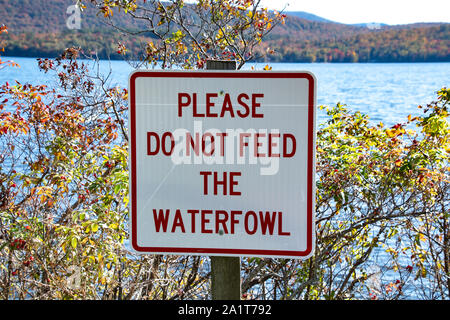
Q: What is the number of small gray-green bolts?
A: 2